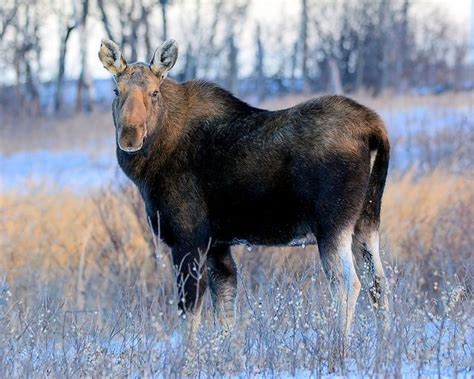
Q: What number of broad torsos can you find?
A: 1